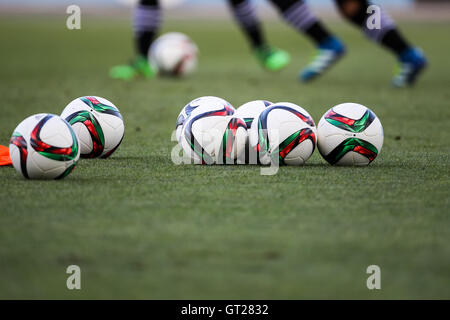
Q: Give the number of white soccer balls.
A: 8